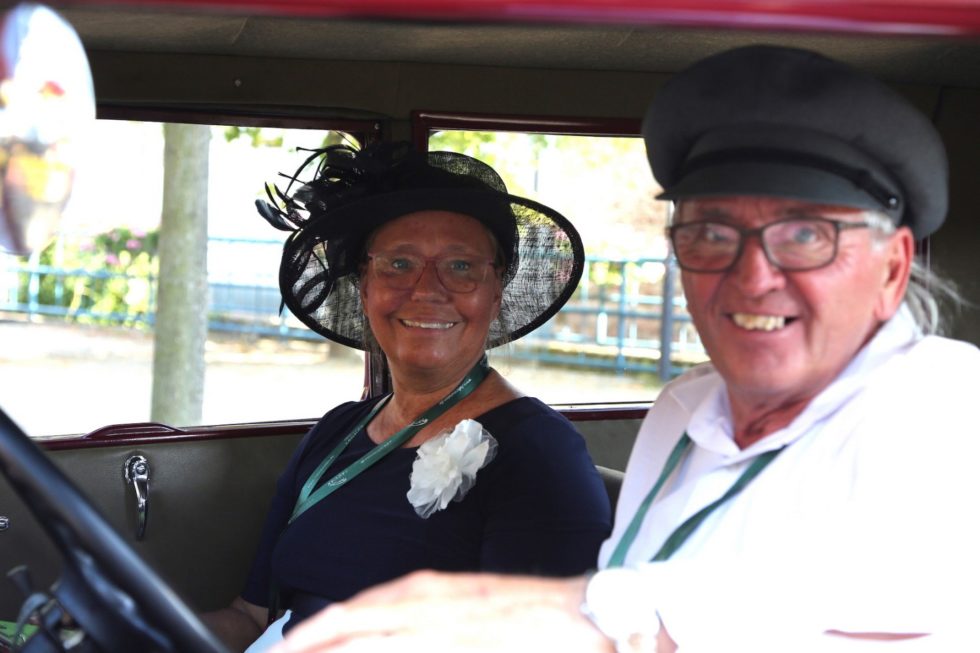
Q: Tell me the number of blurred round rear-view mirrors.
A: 1